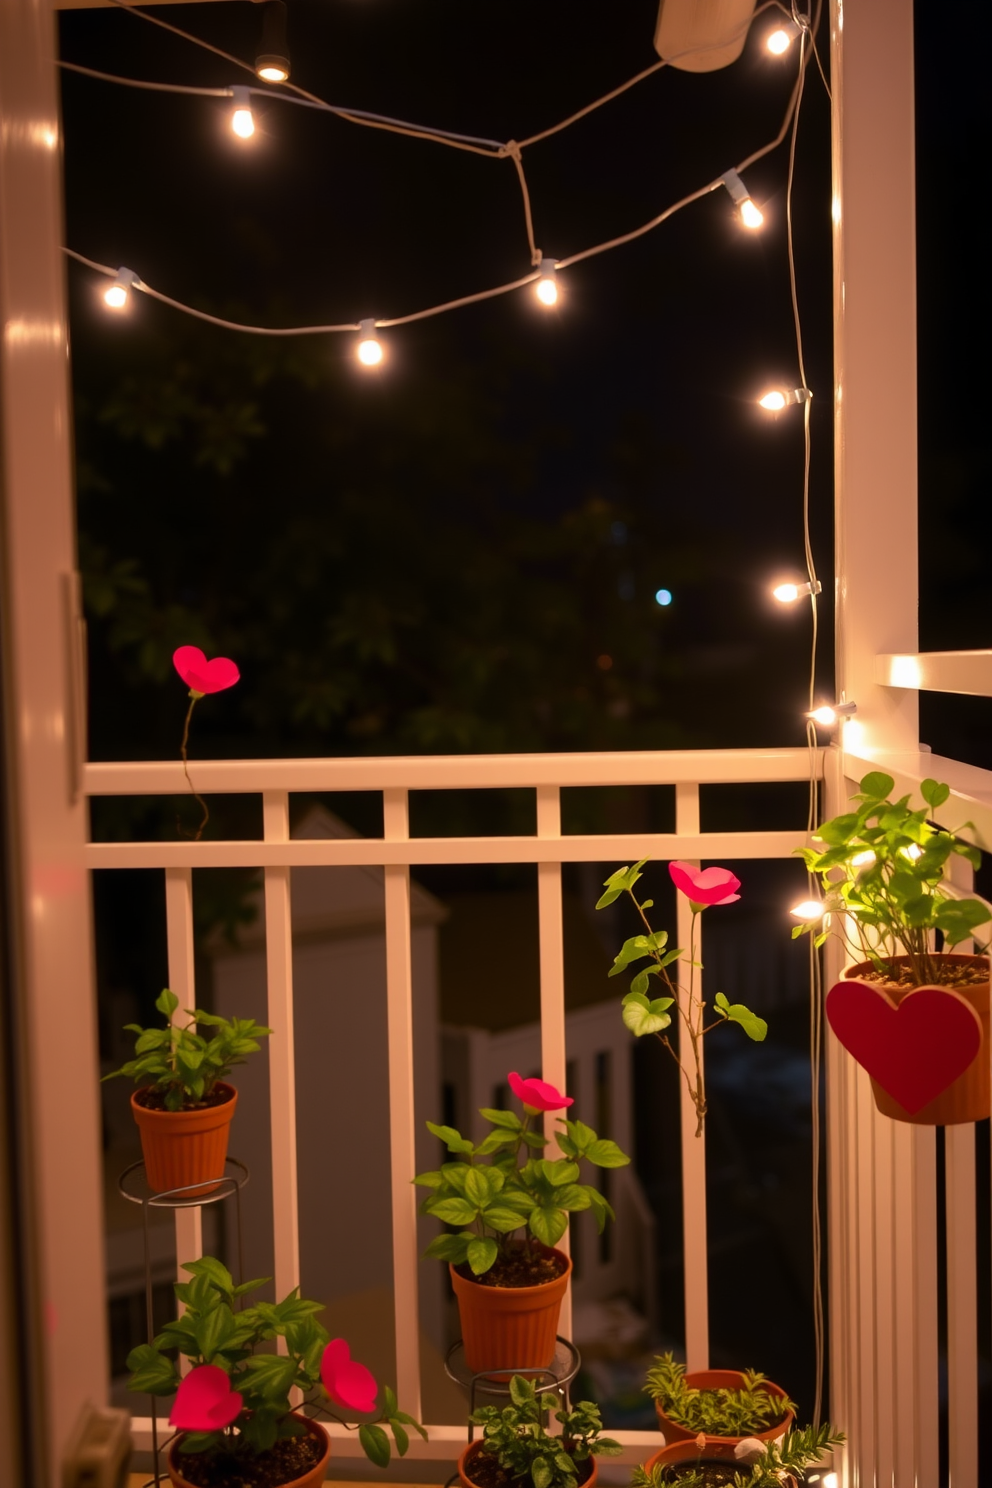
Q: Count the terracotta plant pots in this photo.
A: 7